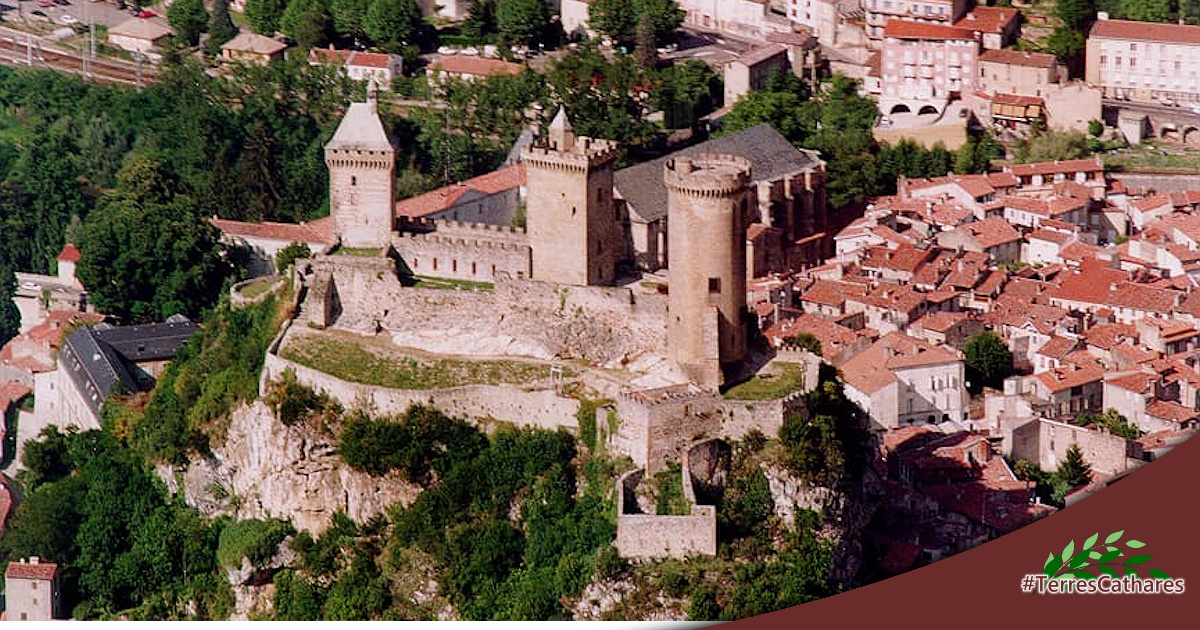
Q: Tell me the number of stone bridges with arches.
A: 1